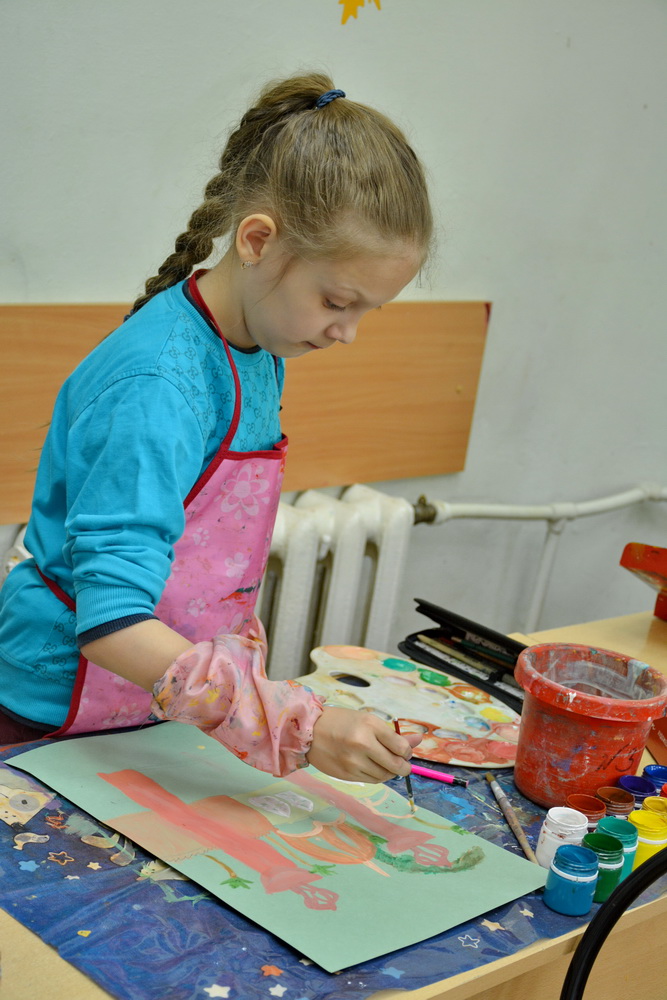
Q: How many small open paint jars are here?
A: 11